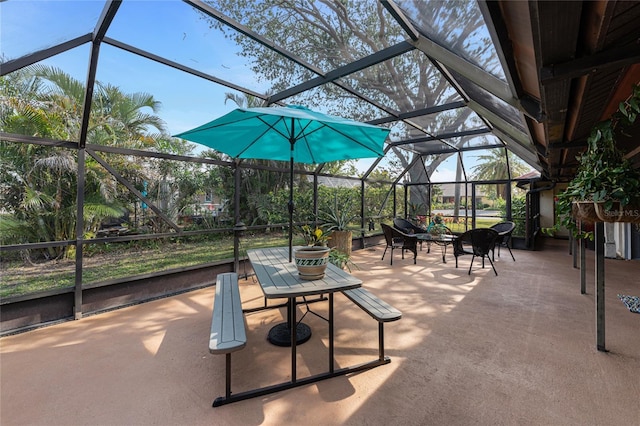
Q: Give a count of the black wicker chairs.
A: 4